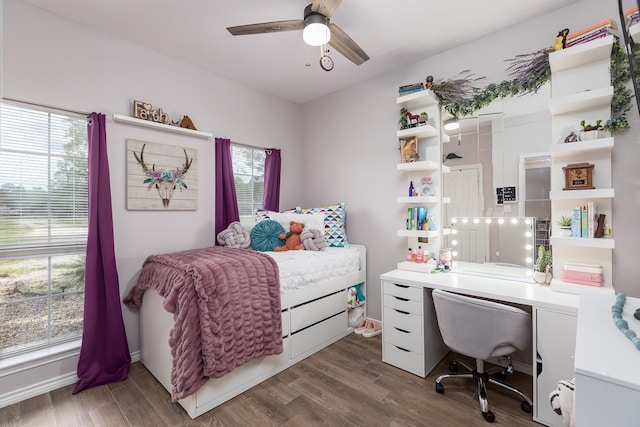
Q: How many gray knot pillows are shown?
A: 2